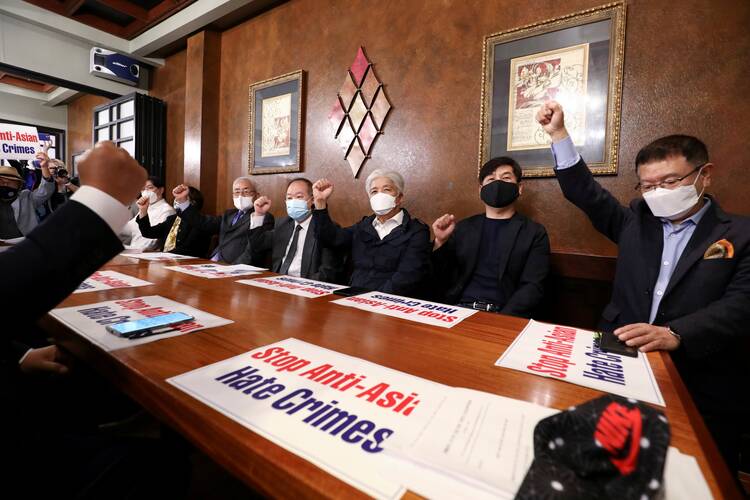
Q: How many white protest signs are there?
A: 9